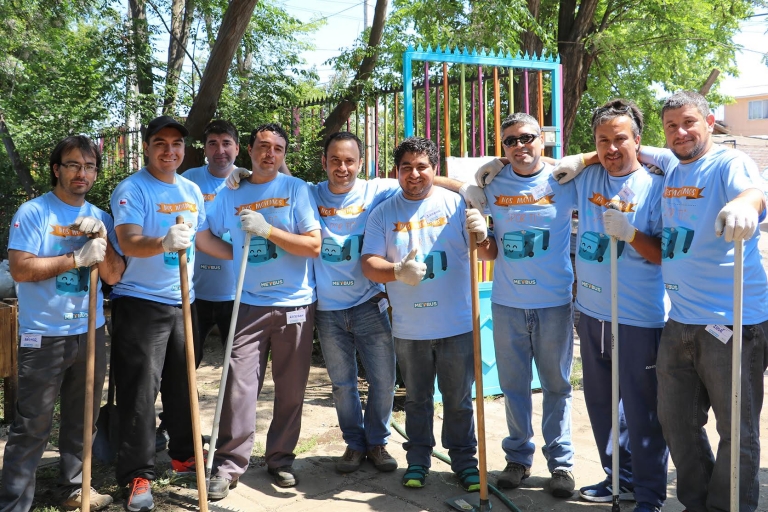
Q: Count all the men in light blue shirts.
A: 9